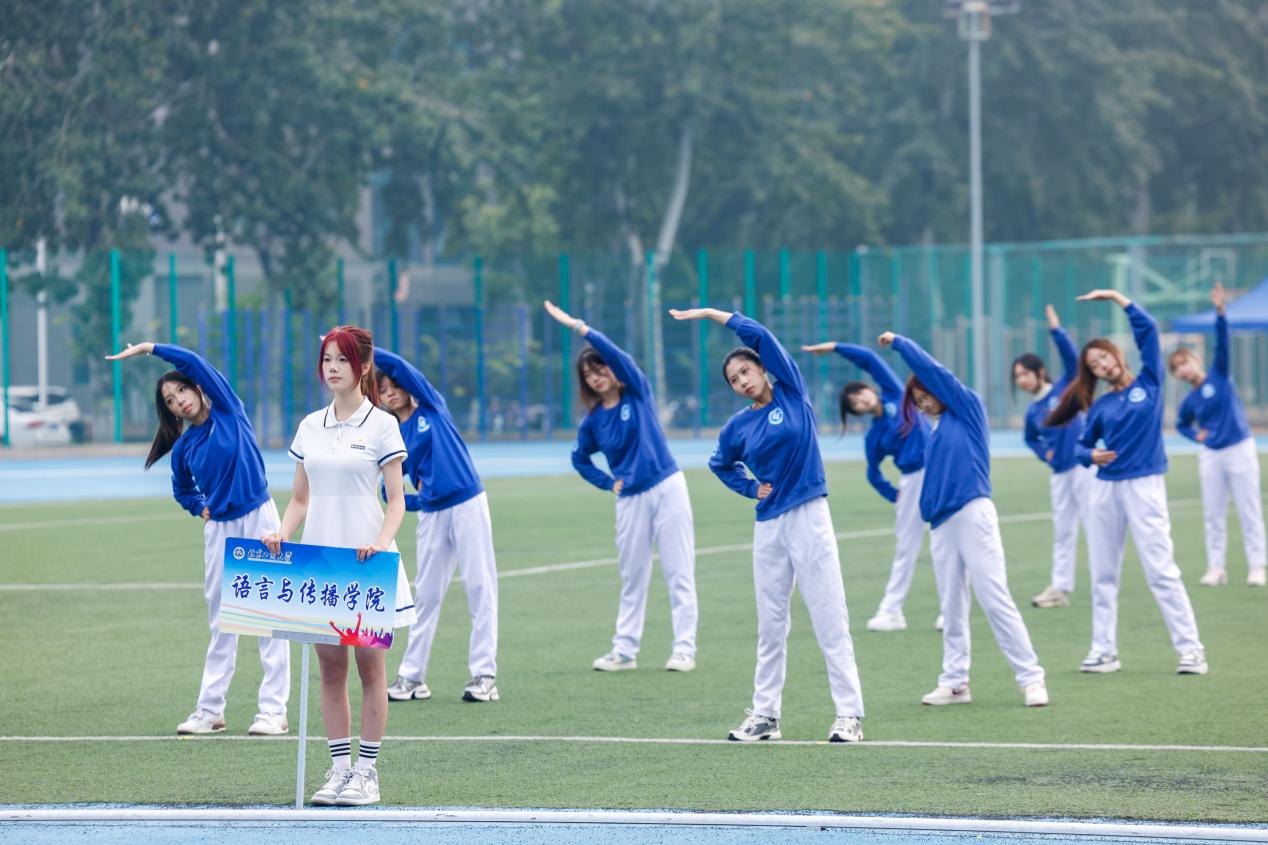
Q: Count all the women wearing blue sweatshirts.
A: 9